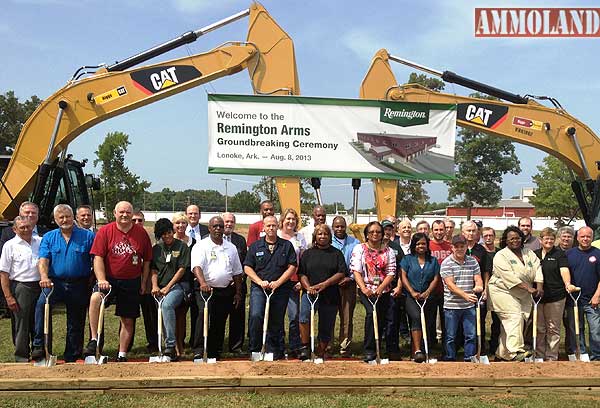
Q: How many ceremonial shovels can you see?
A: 11